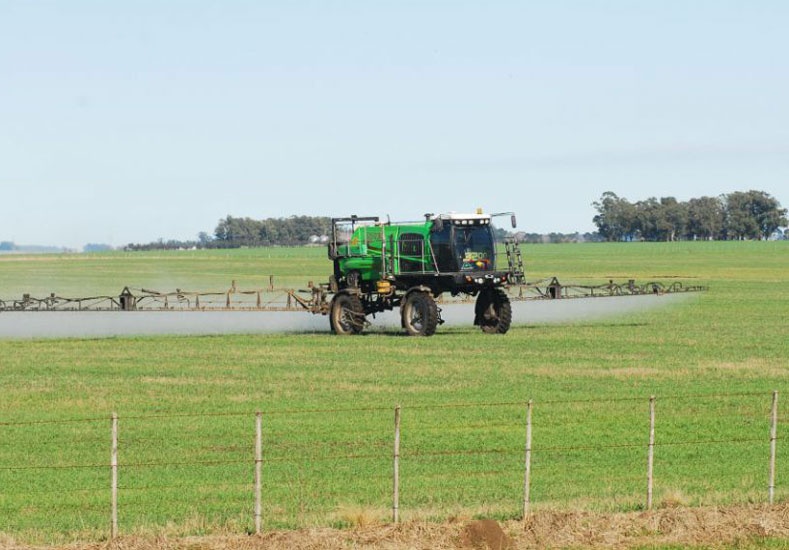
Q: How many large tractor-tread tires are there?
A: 3